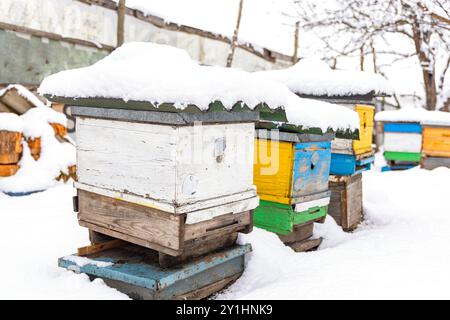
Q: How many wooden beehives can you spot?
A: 5